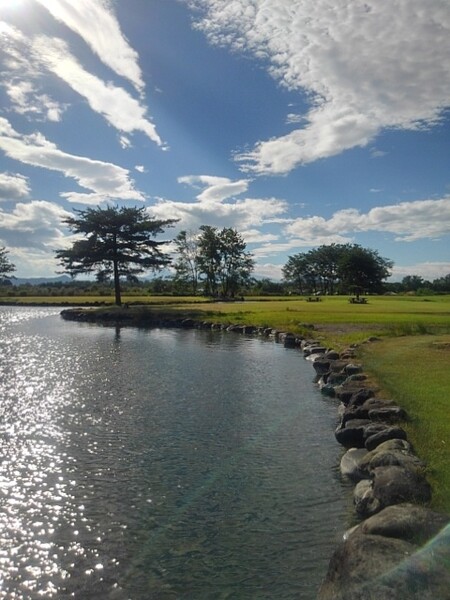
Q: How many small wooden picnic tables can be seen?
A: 2